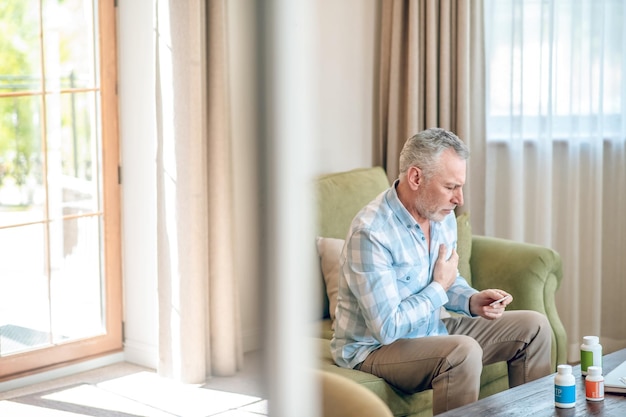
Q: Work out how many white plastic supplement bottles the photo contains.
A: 3